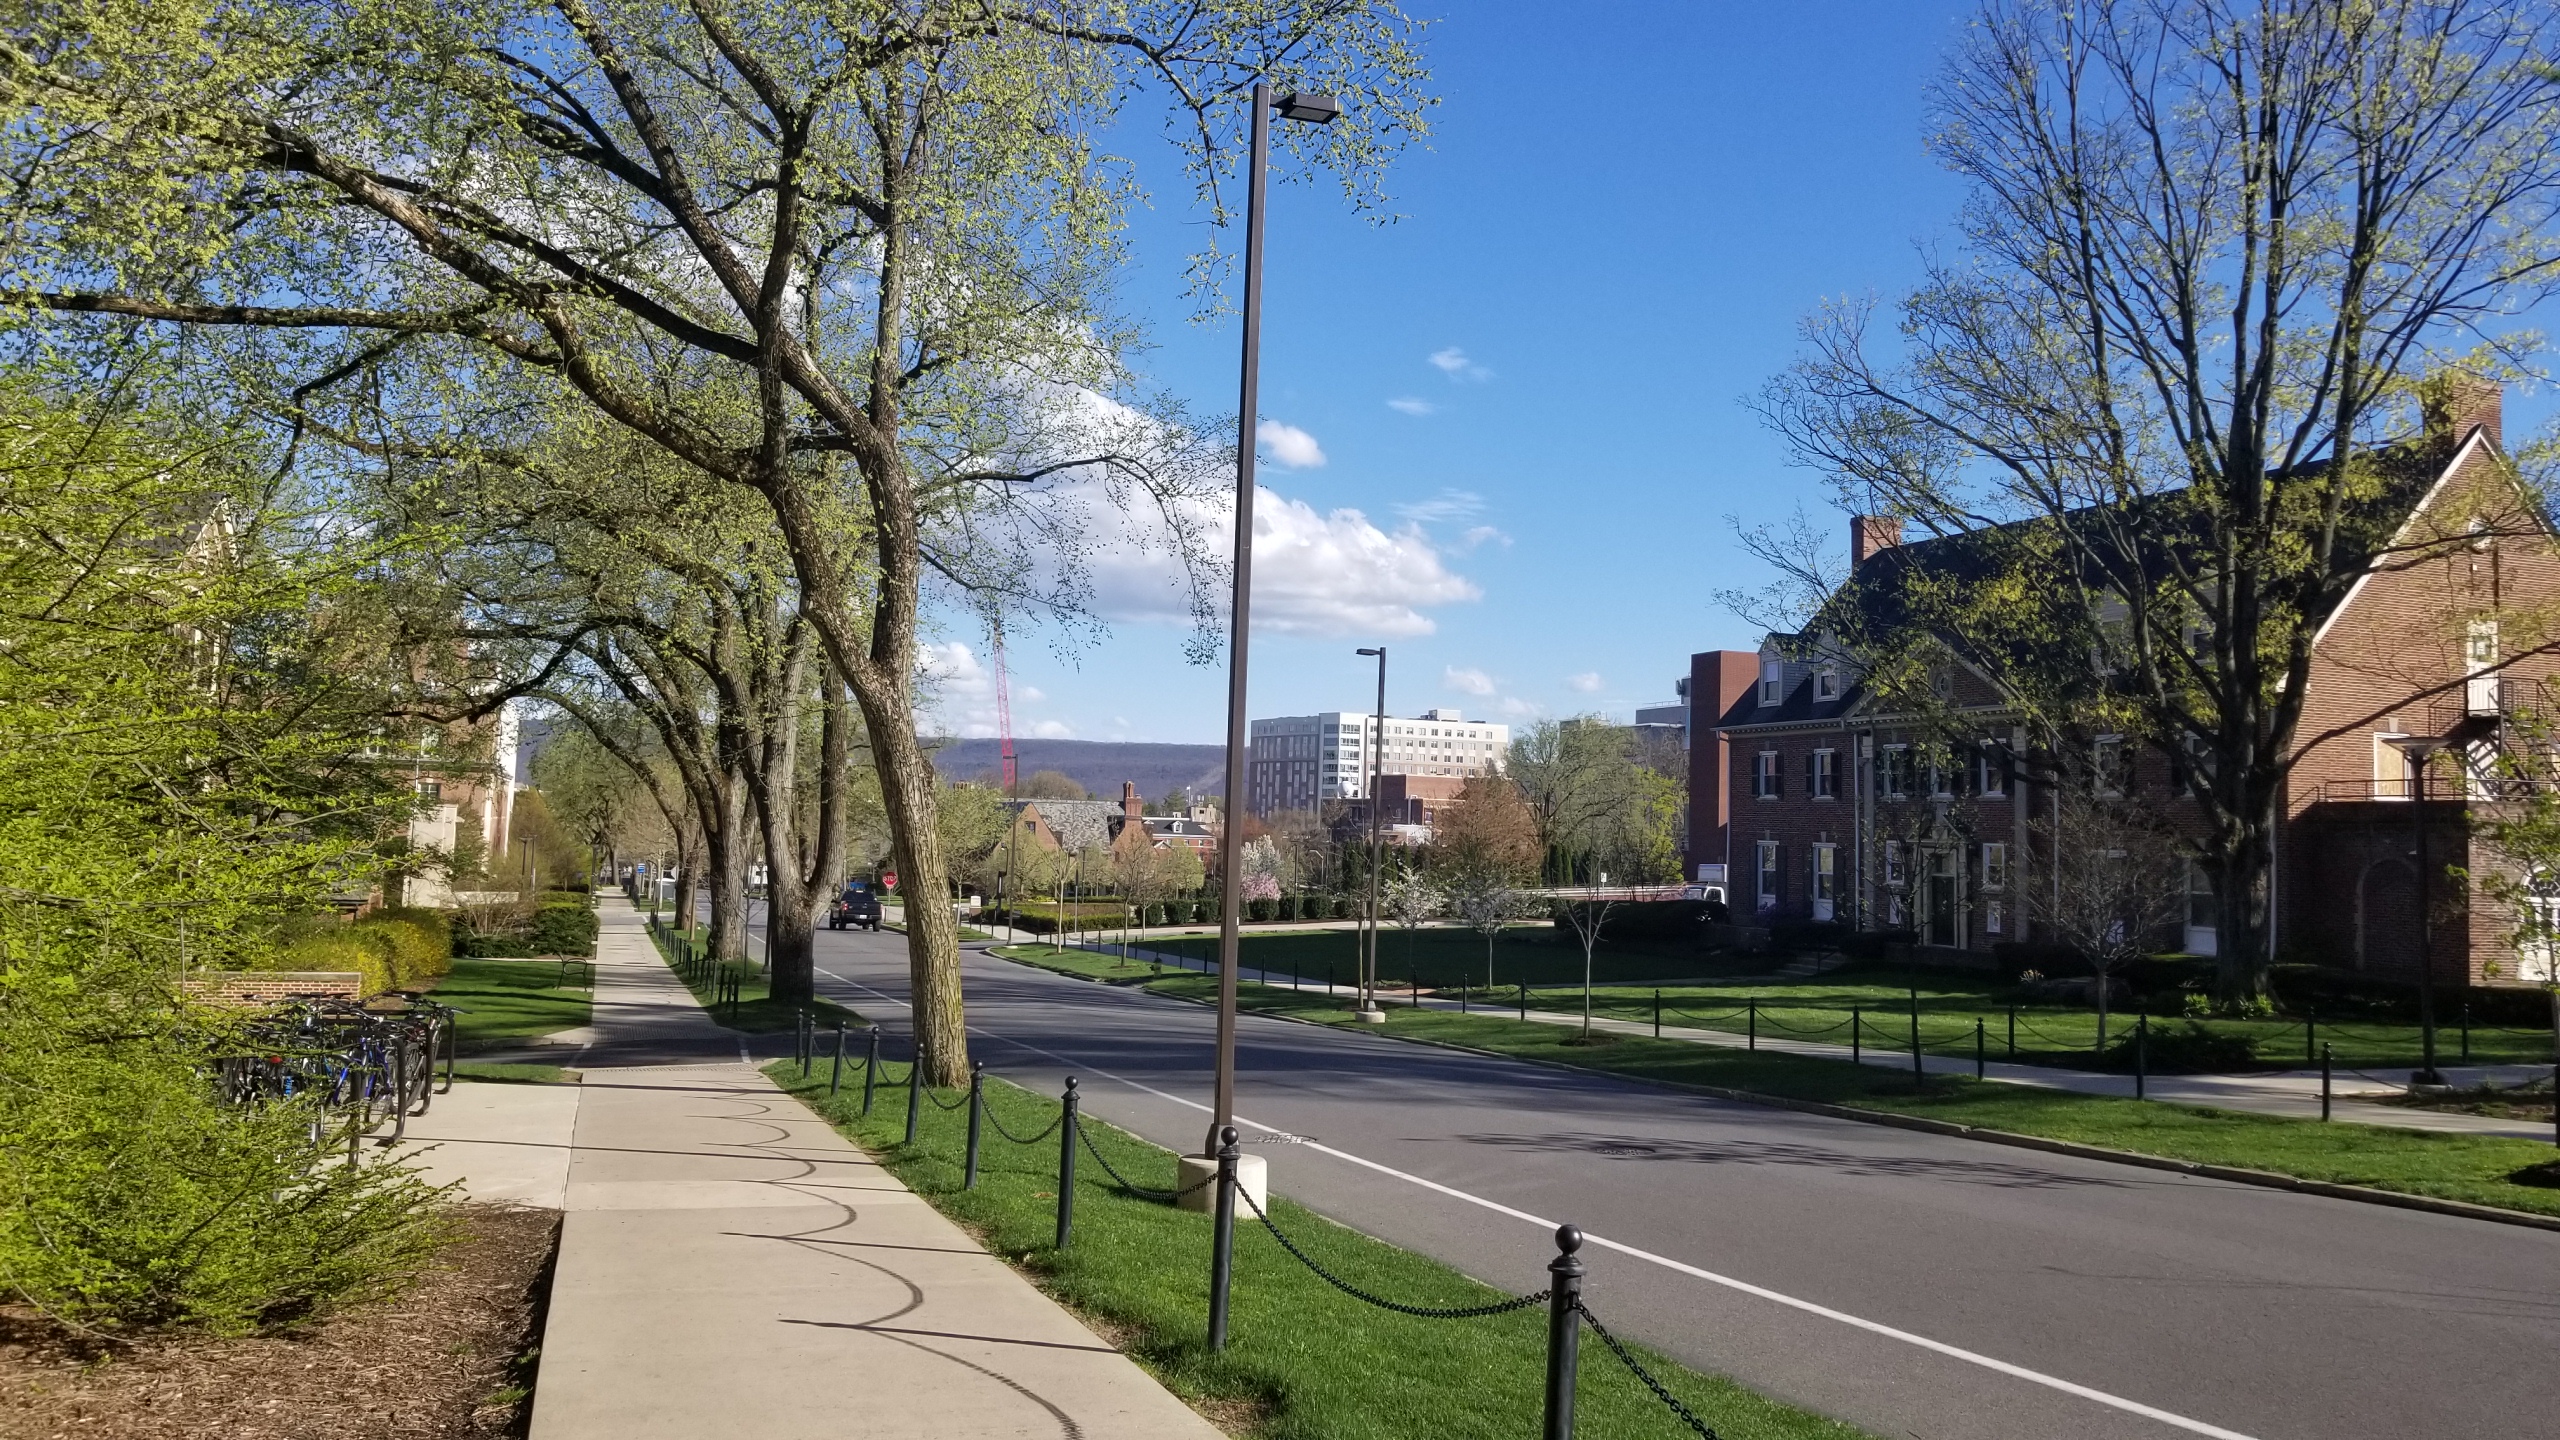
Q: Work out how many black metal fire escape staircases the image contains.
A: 1